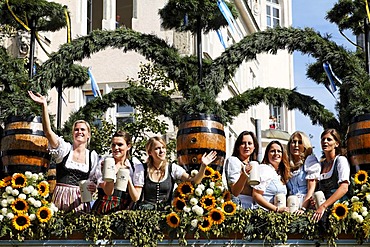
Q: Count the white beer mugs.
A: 7